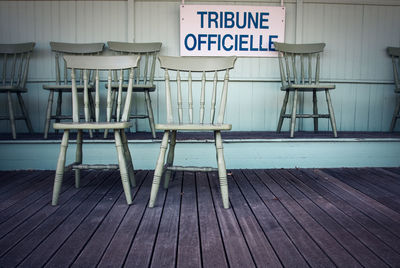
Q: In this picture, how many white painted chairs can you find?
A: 7